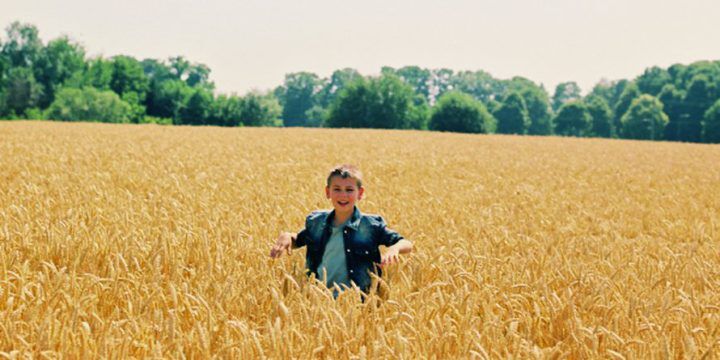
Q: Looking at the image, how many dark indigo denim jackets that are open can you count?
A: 1